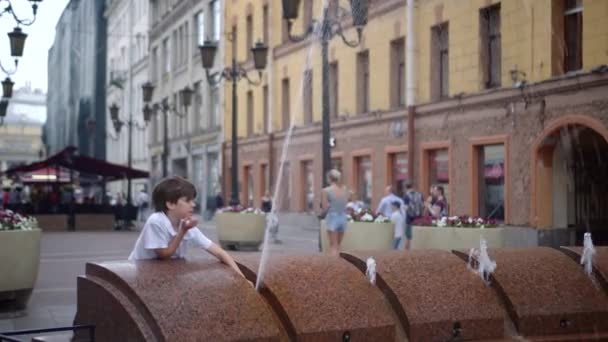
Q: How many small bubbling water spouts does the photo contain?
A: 3